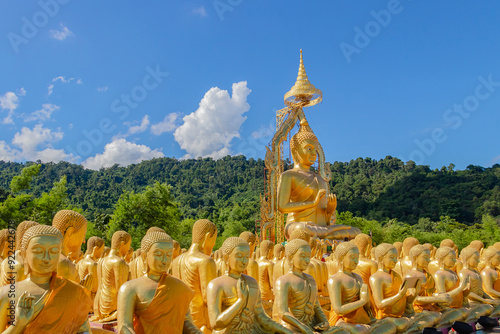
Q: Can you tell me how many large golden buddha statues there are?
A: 1